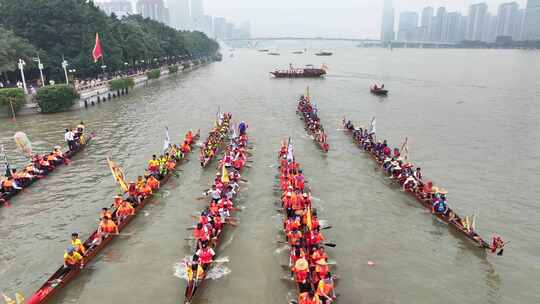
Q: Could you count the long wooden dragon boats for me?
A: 7